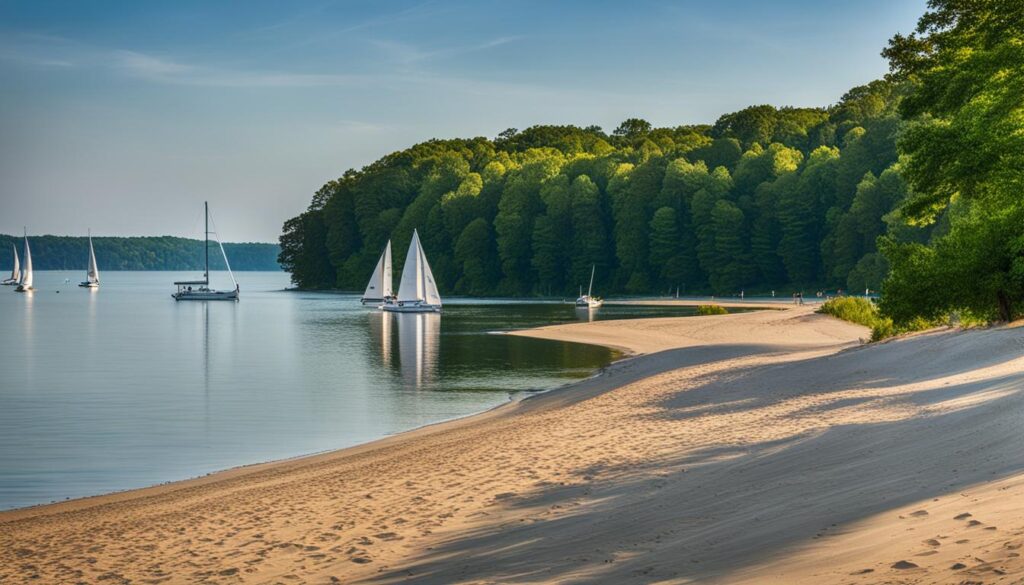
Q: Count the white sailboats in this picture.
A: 7